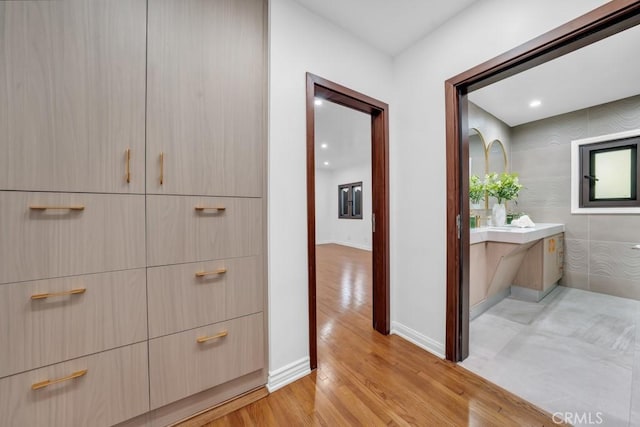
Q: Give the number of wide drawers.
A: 6